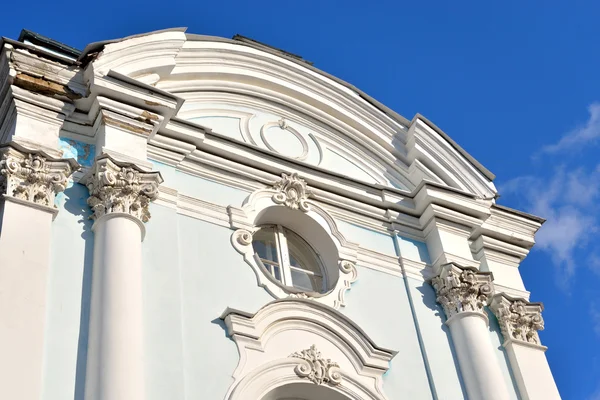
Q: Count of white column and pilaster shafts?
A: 4